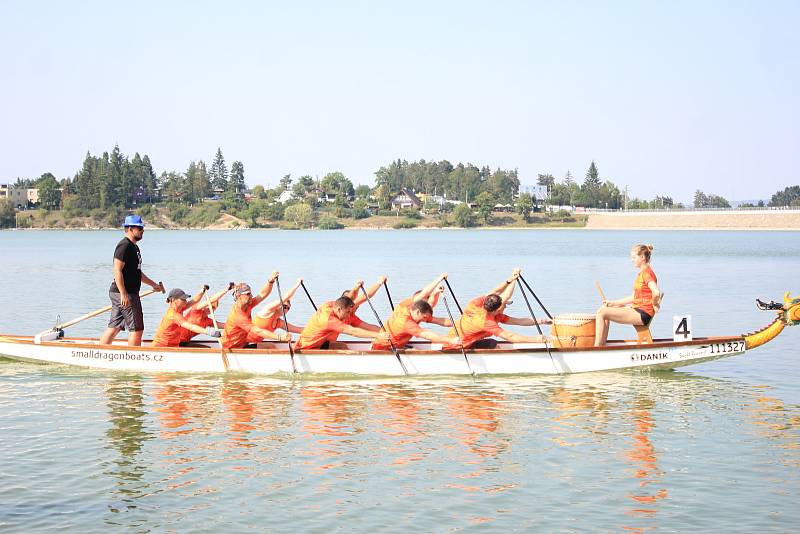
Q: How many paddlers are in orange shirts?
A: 10